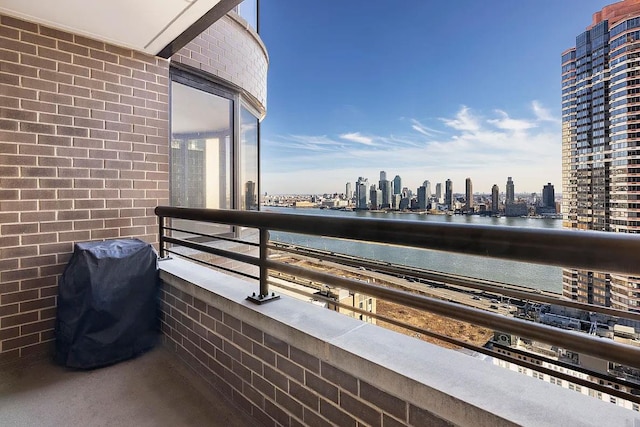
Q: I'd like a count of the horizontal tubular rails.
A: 4